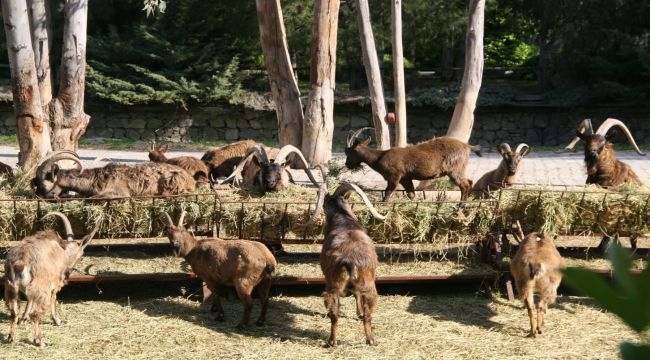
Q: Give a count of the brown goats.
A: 11